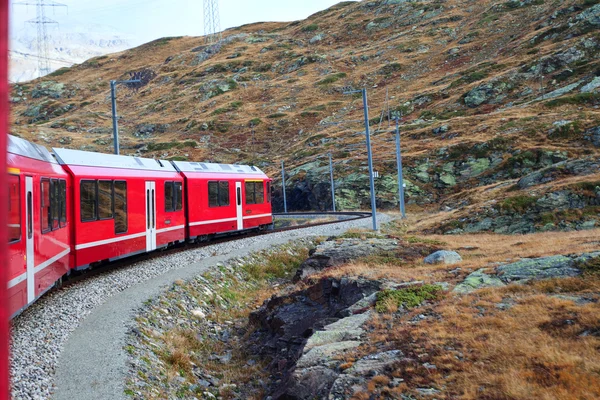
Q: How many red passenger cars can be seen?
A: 3